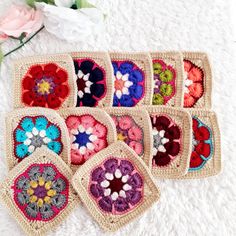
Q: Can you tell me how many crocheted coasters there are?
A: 12